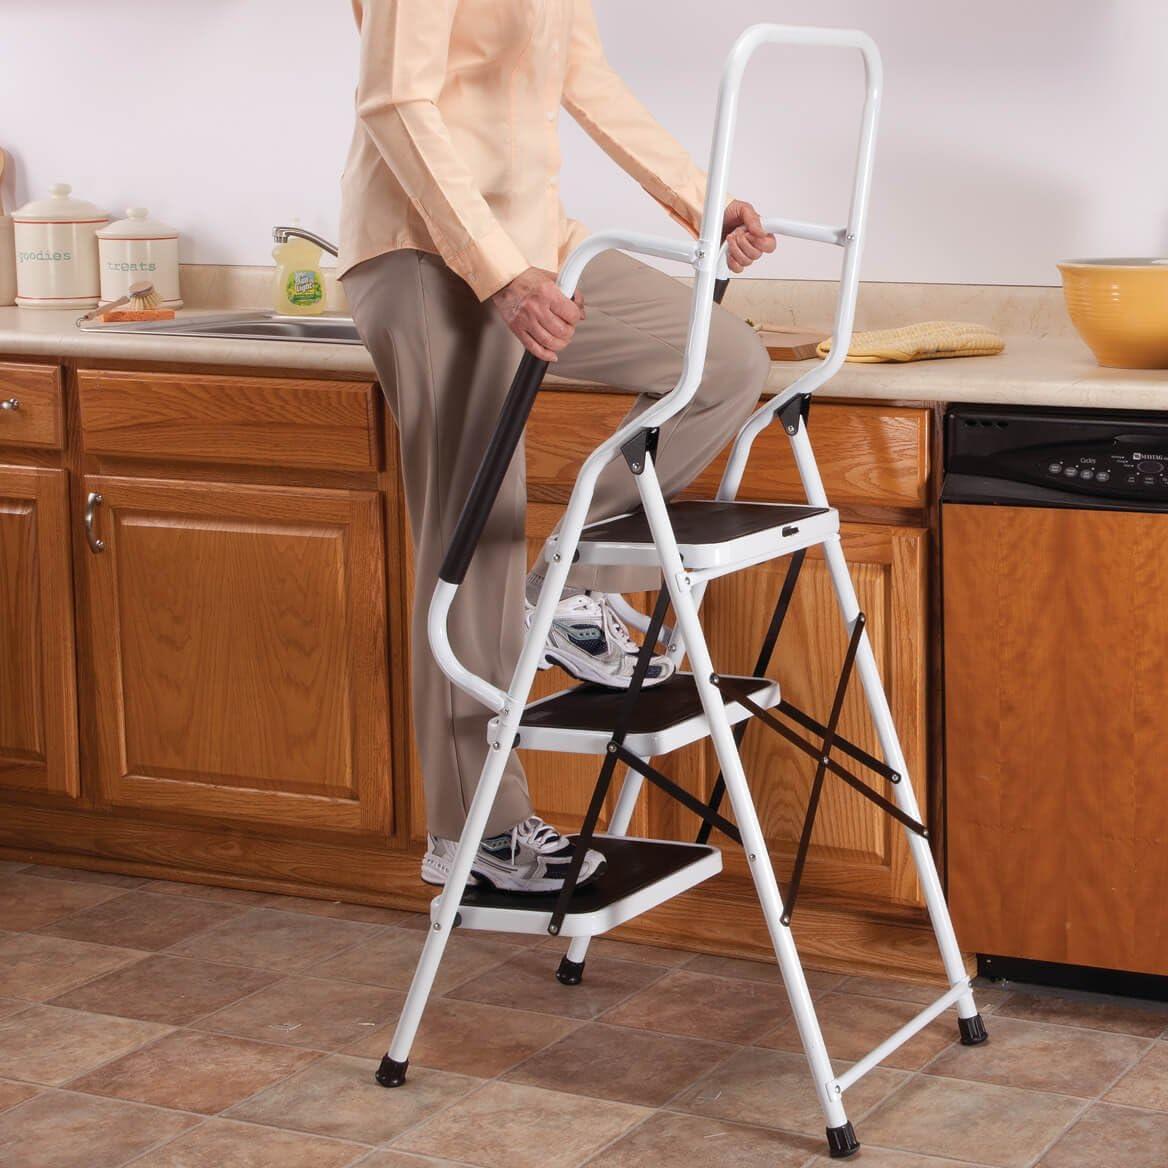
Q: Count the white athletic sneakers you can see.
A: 2